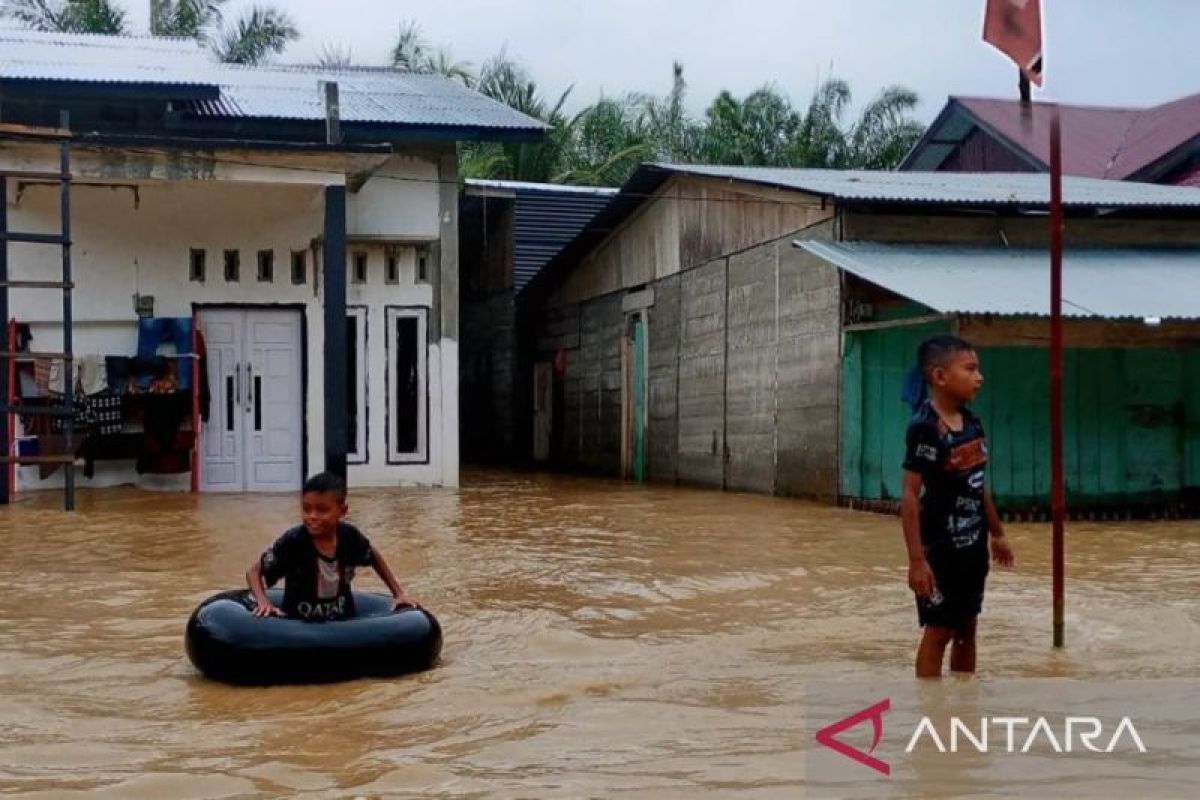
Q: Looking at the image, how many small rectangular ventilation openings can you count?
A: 7